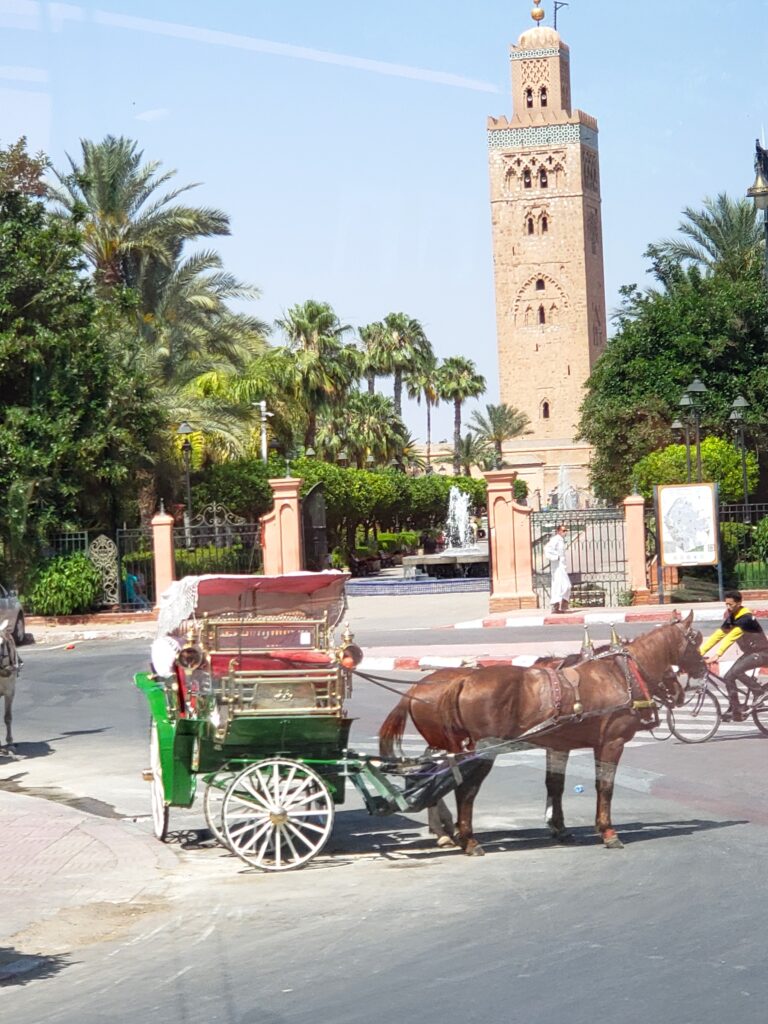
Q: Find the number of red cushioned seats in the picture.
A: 1